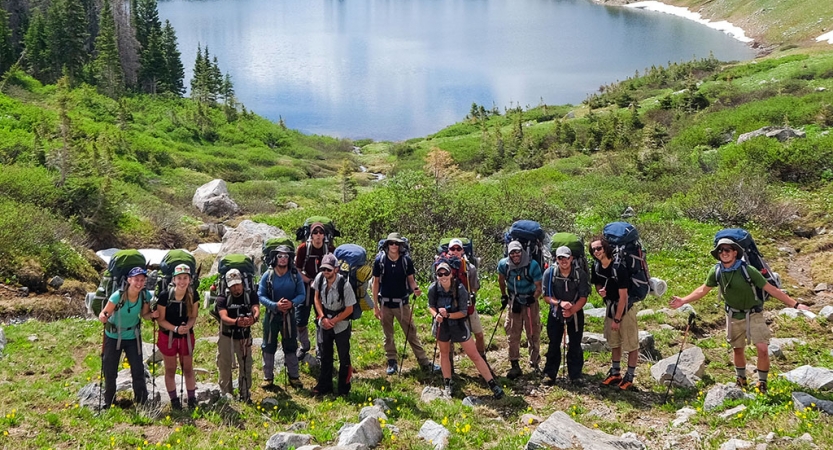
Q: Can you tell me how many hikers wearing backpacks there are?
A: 13